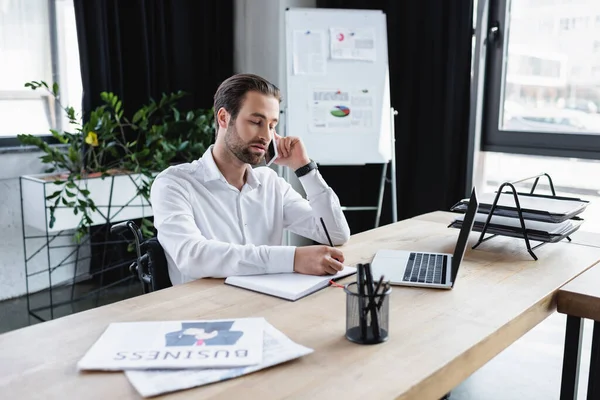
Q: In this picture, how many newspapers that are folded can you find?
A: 2